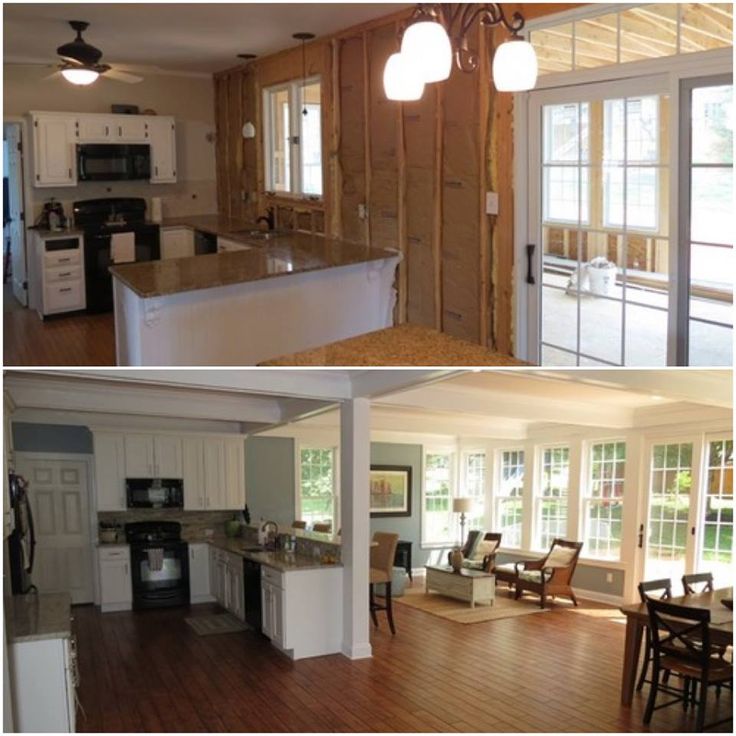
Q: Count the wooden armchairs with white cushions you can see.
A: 2